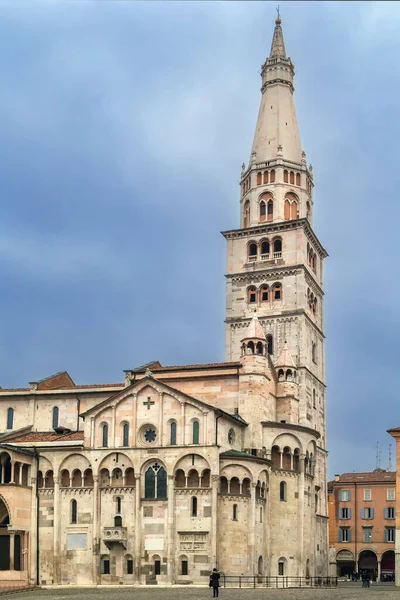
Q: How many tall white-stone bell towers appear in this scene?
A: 1